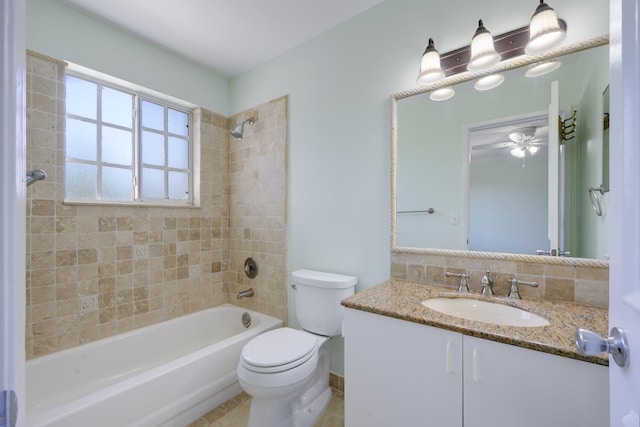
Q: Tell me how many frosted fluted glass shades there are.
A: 3